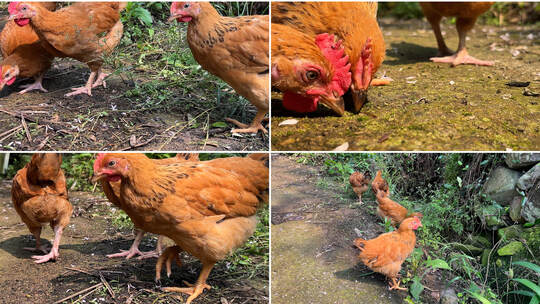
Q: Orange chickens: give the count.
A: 13